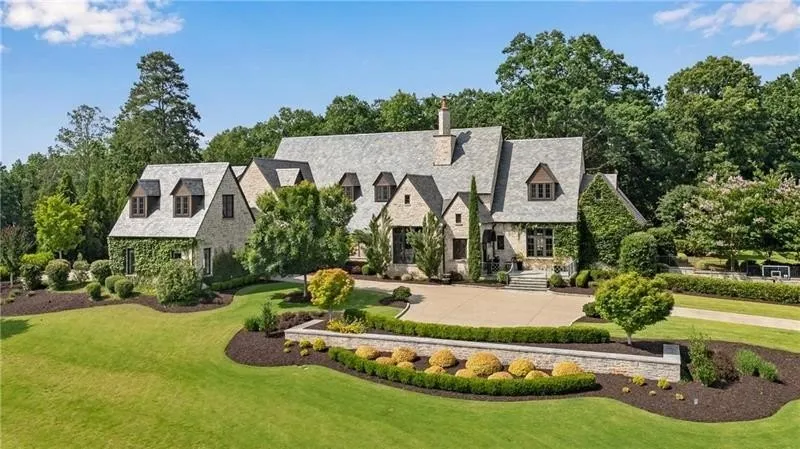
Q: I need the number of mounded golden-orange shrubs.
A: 12